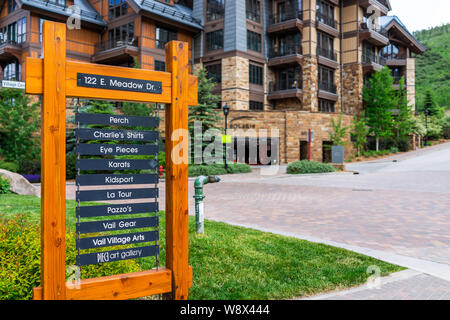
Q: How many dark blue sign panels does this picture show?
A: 11